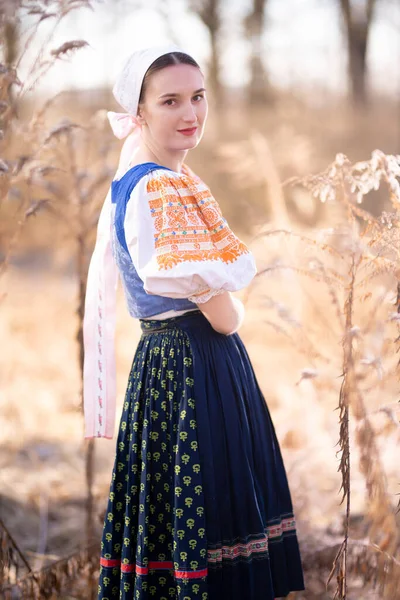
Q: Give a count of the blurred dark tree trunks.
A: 3